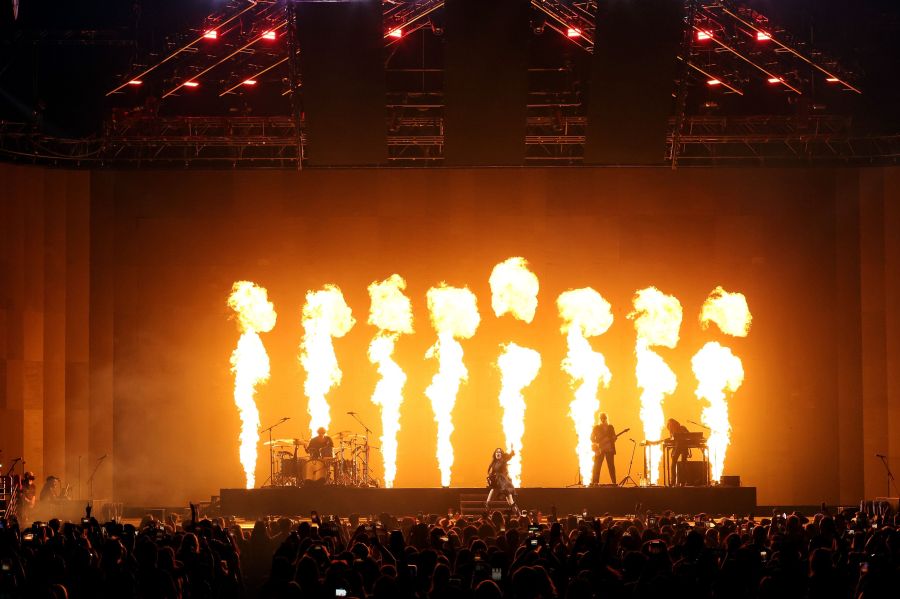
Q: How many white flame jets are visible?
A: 8